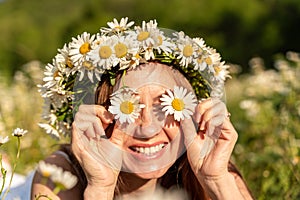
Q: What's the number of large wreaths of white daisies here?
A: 1